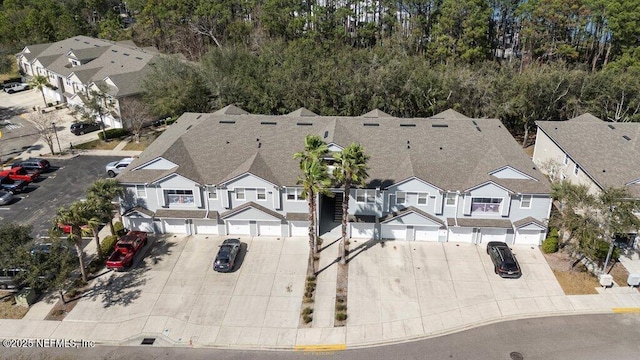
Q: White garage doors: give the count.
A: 12